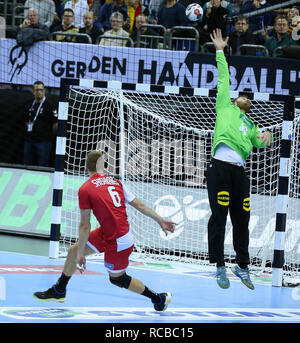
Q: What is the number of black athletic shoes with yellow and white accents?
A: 2